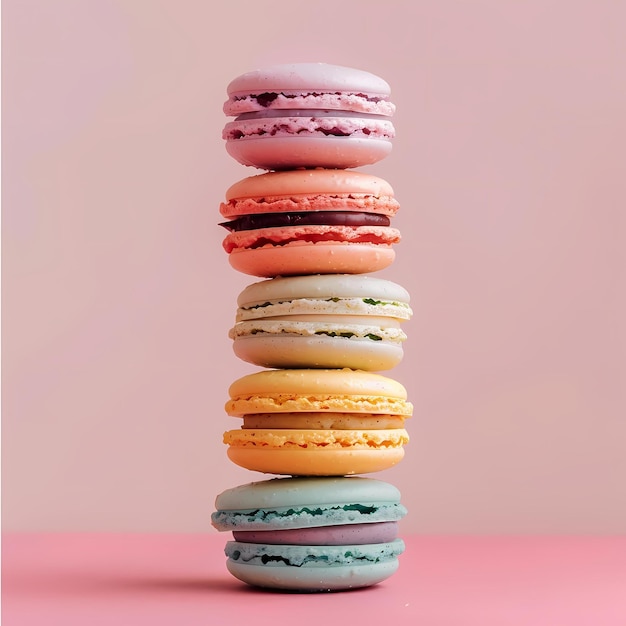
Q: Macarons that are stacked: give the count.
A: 5